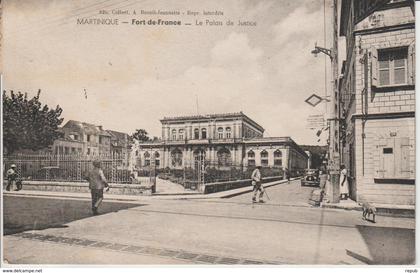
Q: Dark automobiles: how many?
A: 1